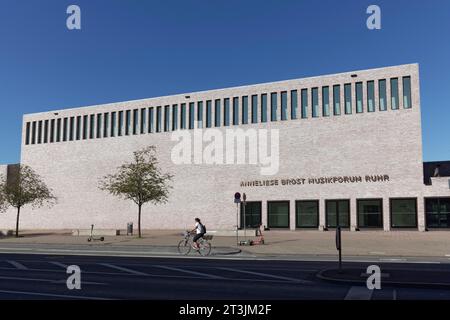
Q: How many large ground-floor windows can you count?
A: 7